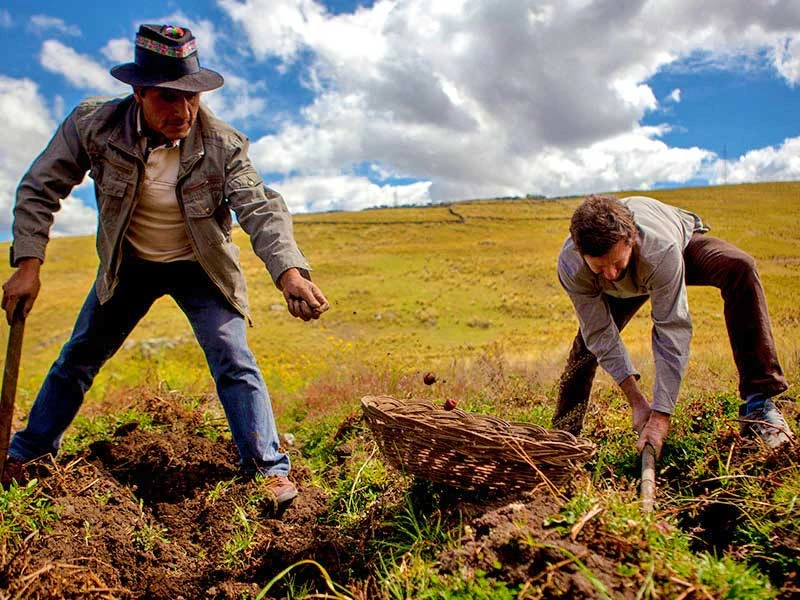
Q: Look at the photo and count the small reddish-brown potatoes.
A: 2